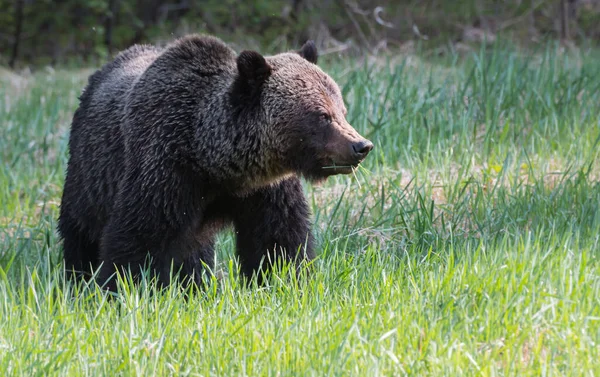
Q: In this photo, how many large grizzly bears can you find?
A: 1